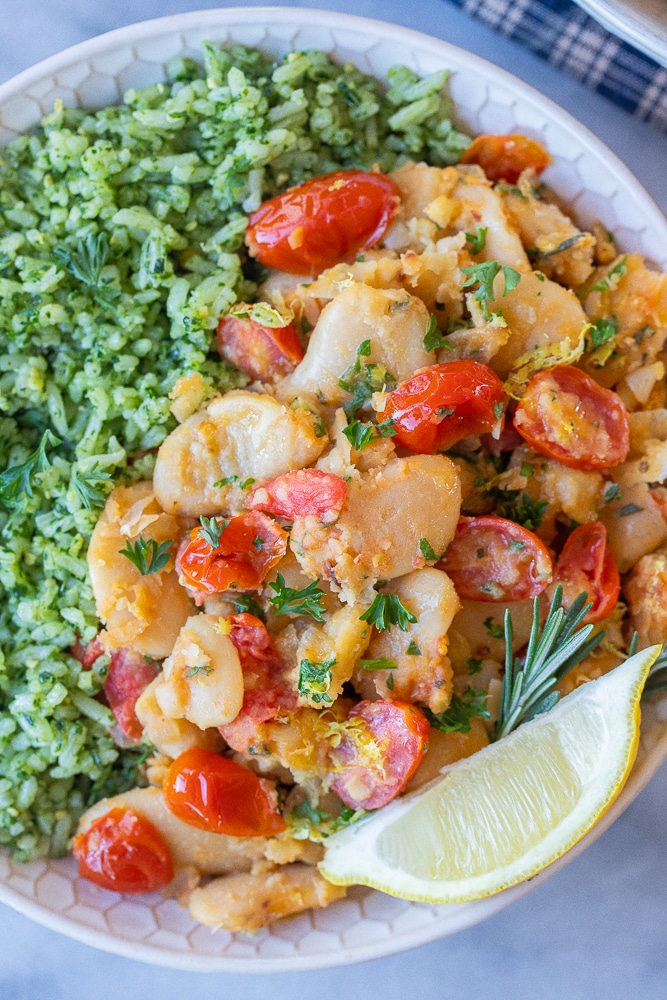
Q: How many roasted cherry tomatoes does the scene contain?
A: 14